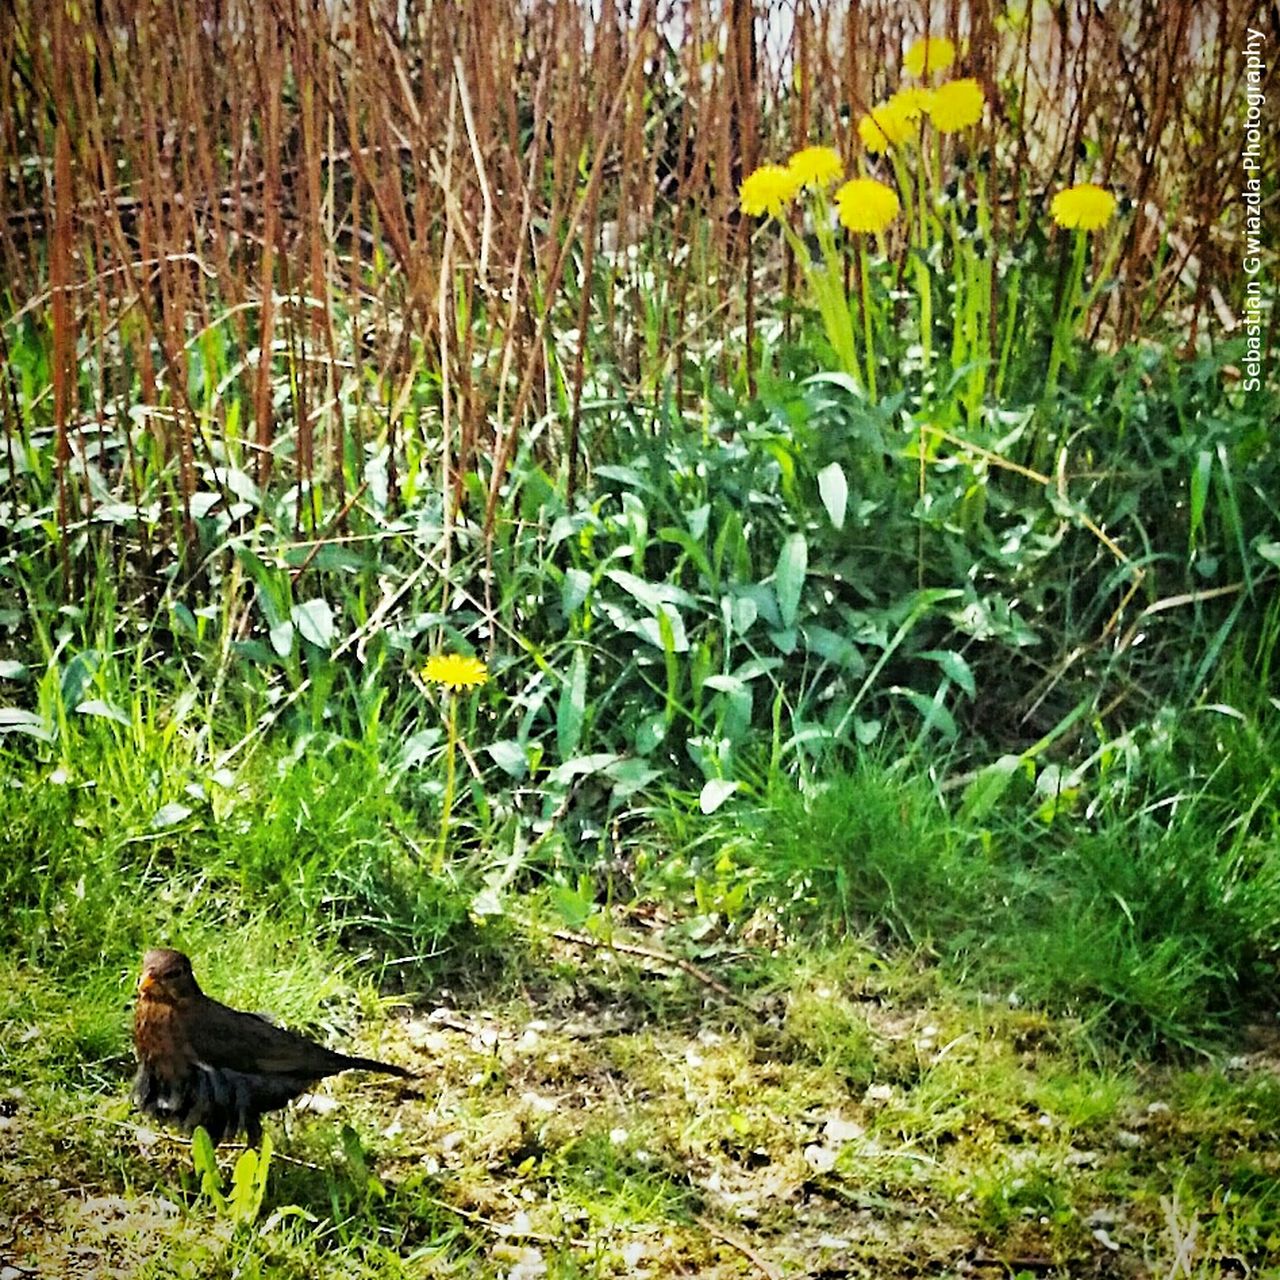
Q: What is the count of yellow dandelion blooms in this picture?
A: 9